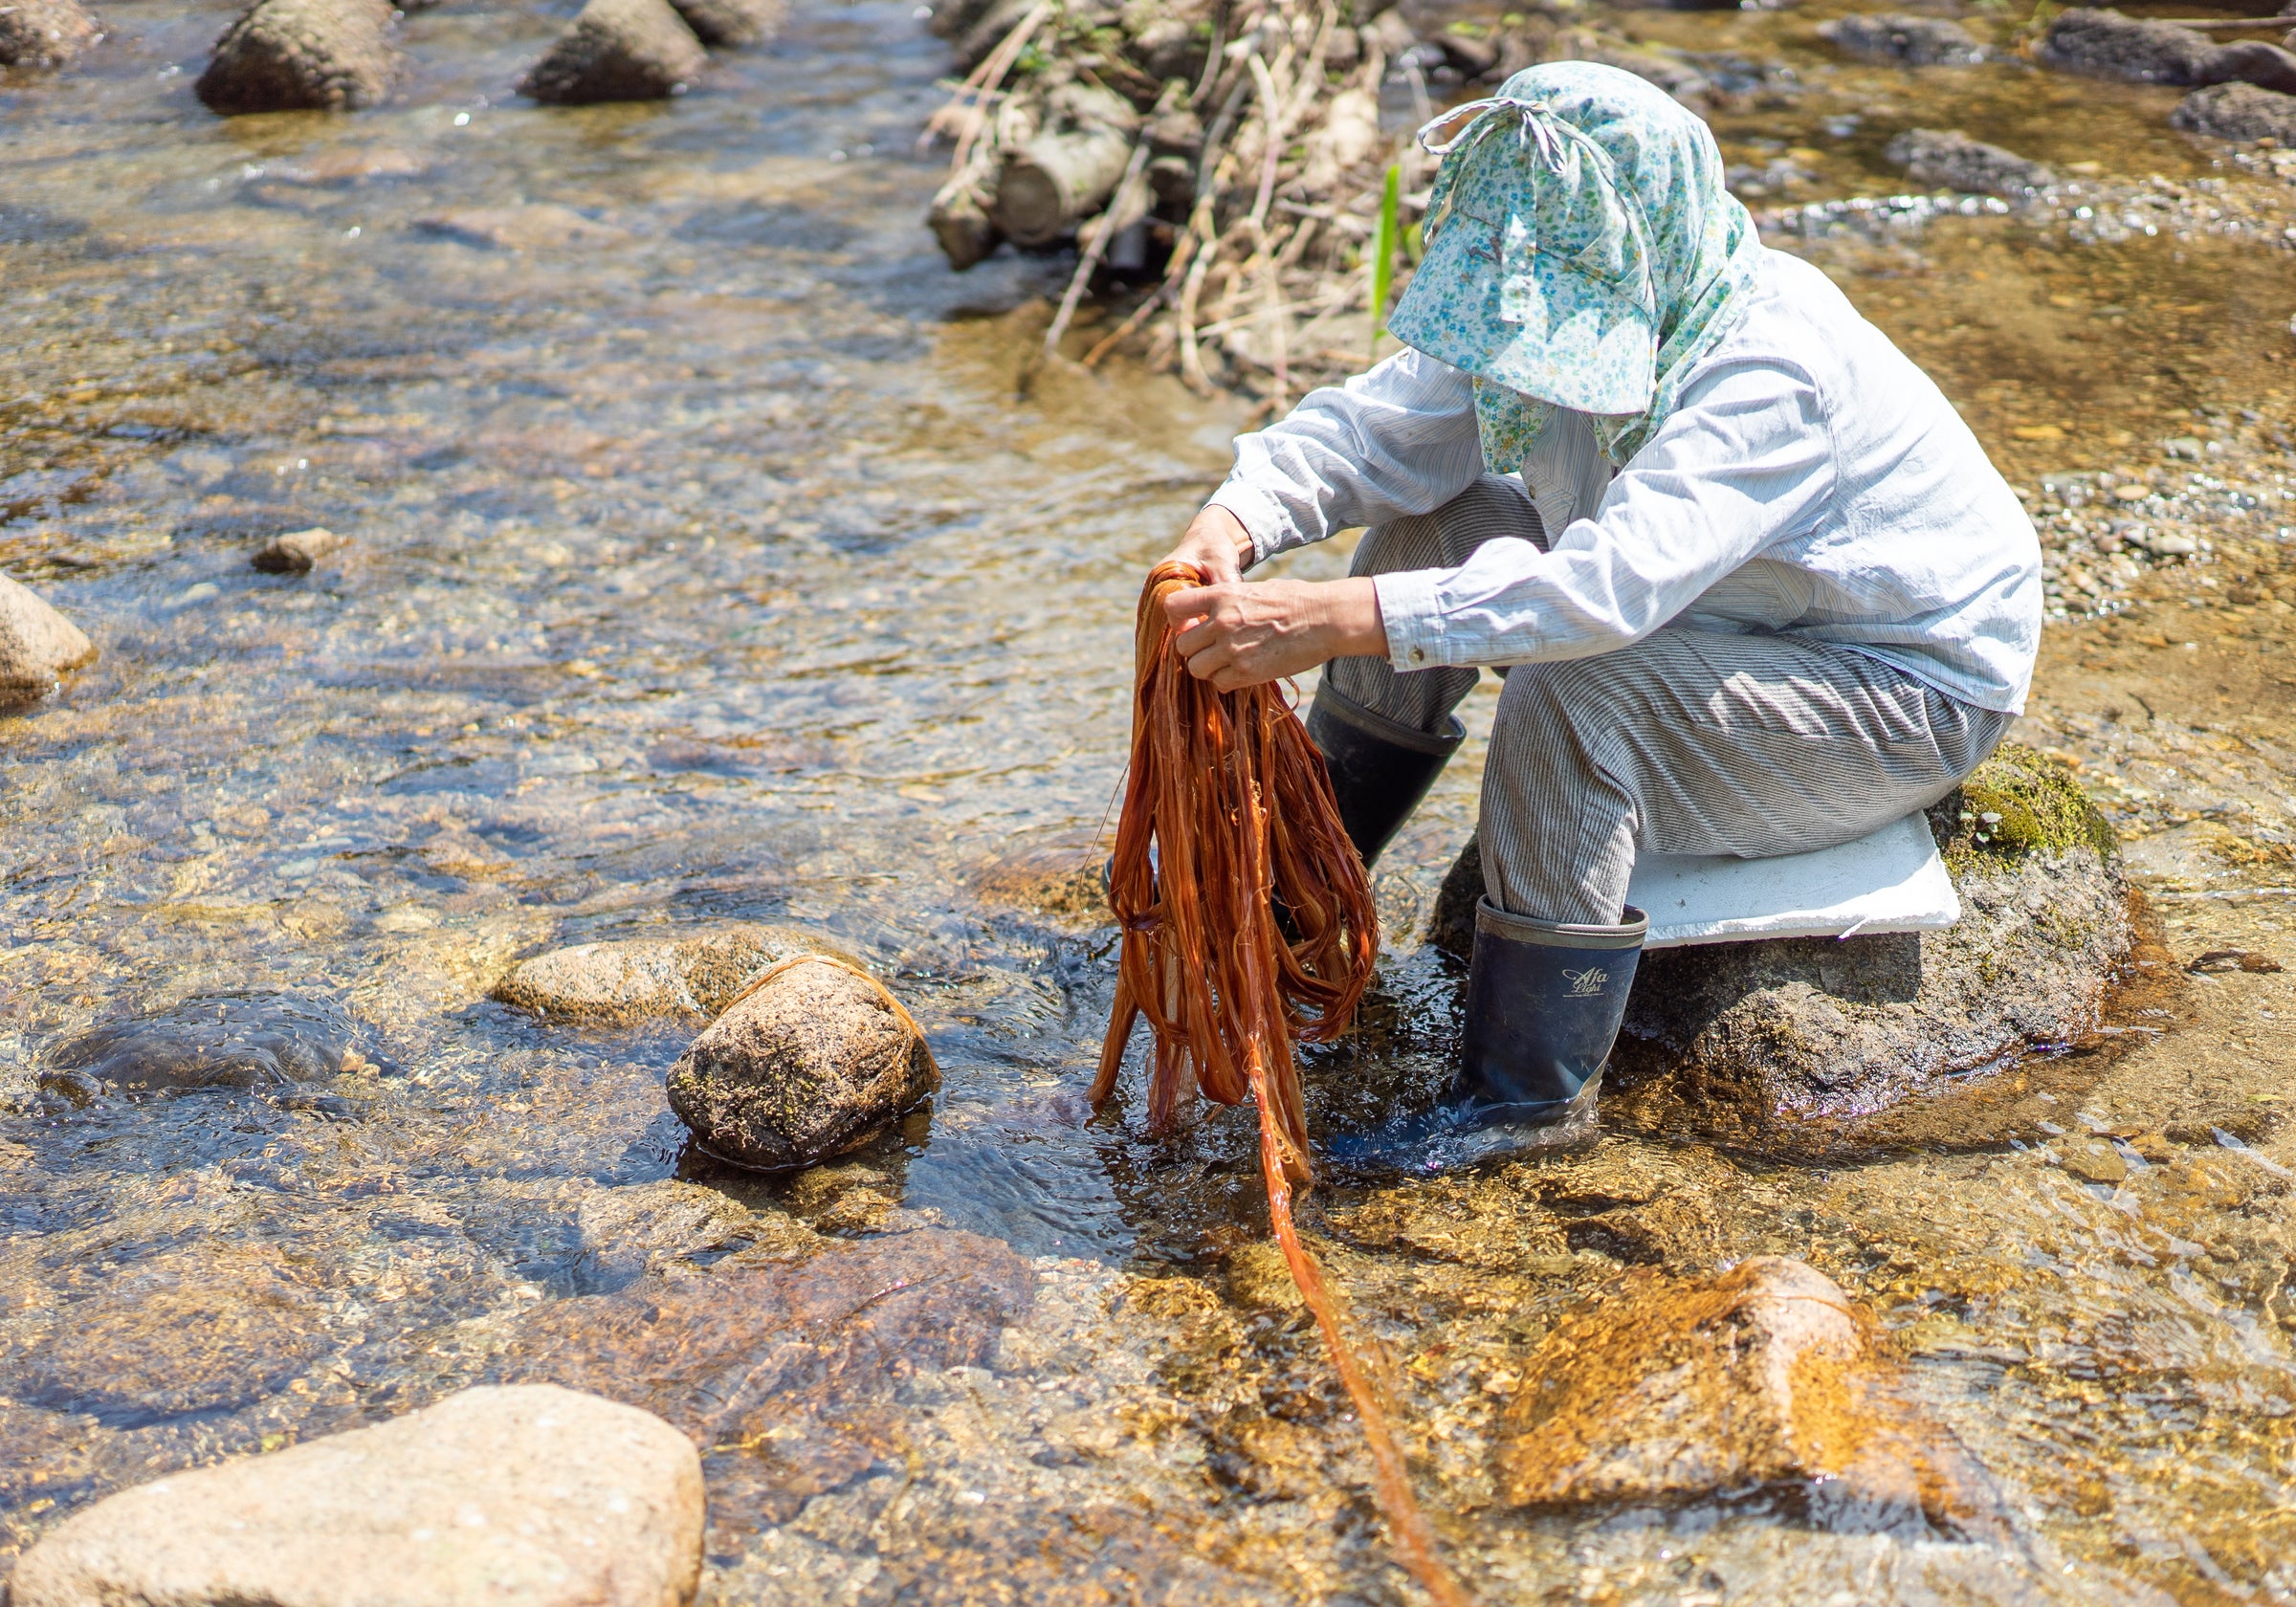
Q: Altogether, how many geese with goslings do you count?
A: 0